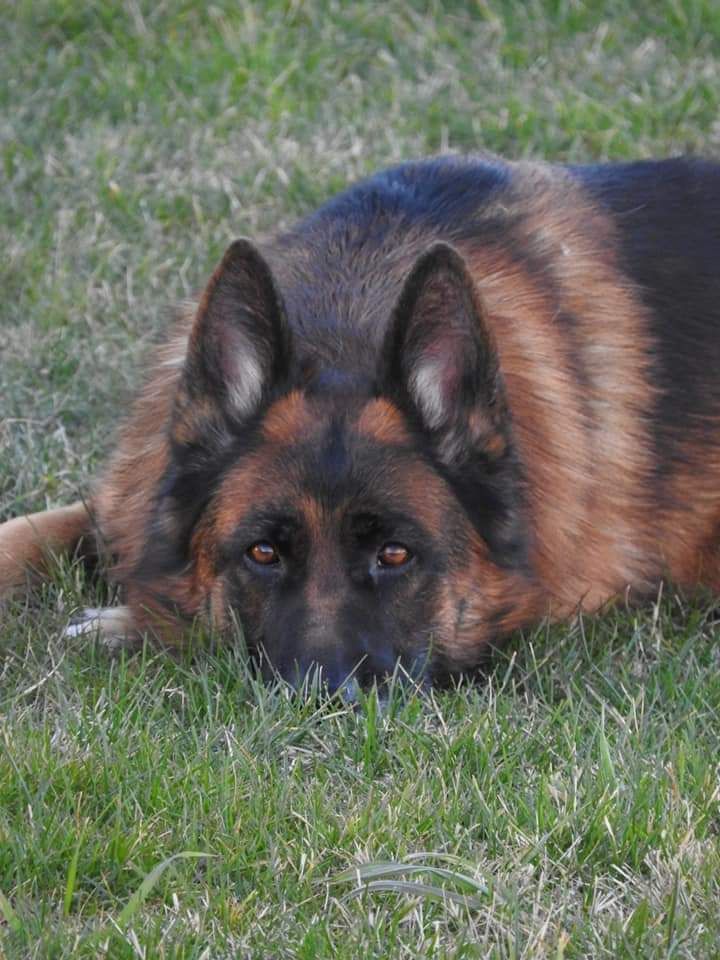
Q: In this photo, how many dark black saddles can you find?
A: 1